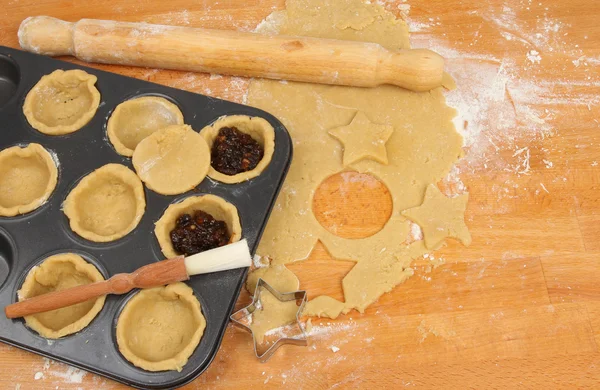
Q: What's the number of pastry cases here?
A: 8